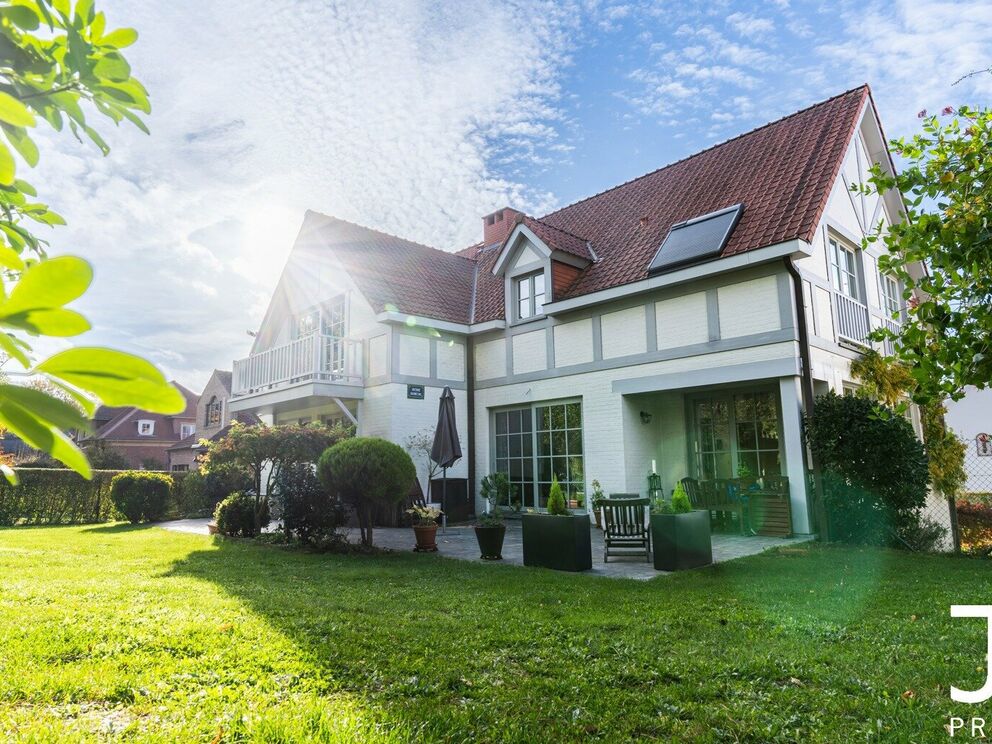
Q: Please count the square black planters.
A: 2